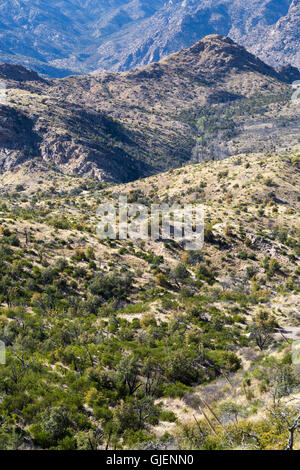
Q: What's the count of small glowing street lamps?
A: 0